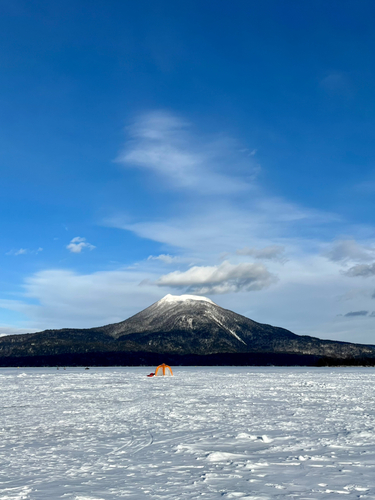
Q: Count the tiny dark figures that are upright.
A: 2